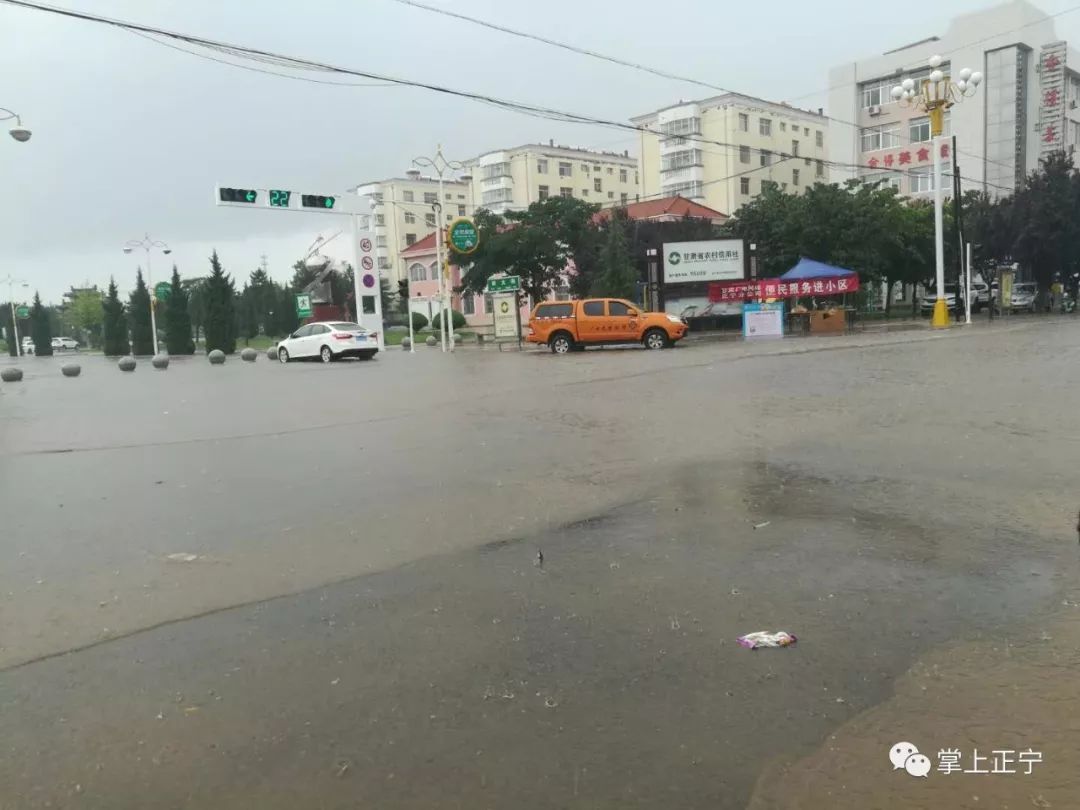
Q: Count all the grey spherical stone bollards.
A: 10